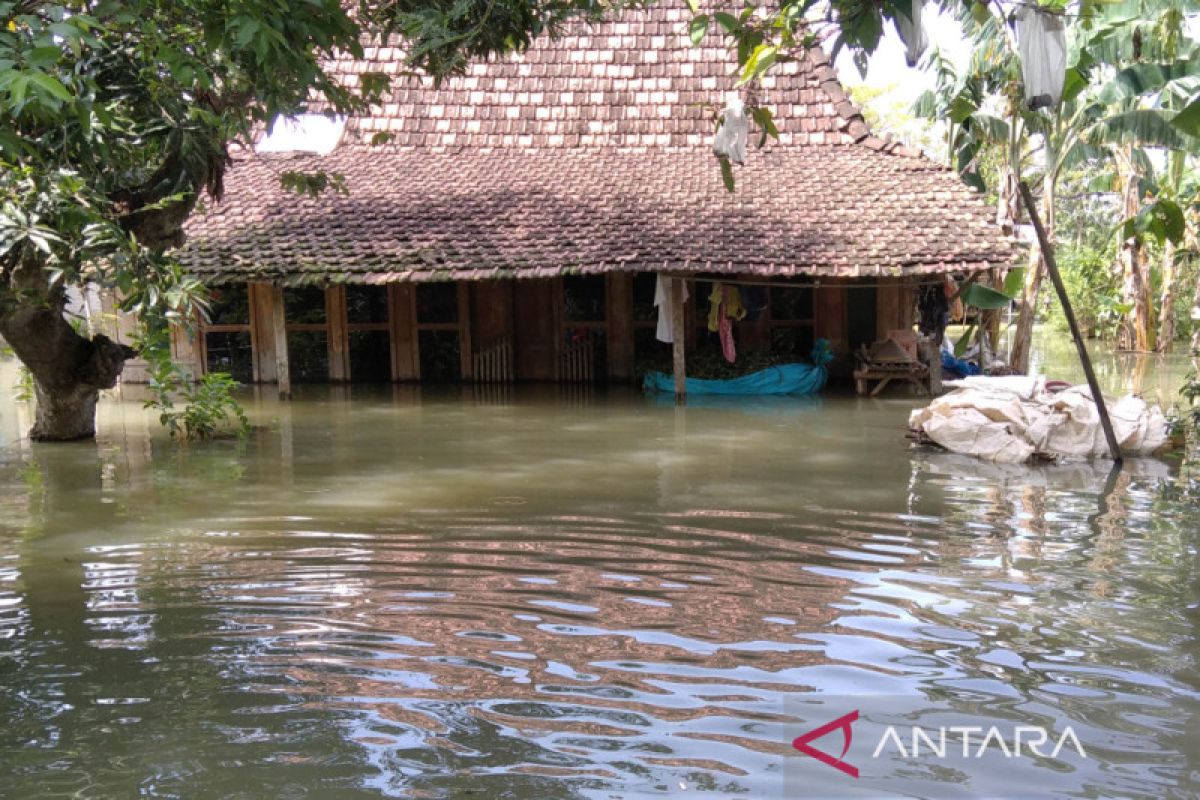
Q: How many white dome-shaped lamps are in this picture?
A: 0